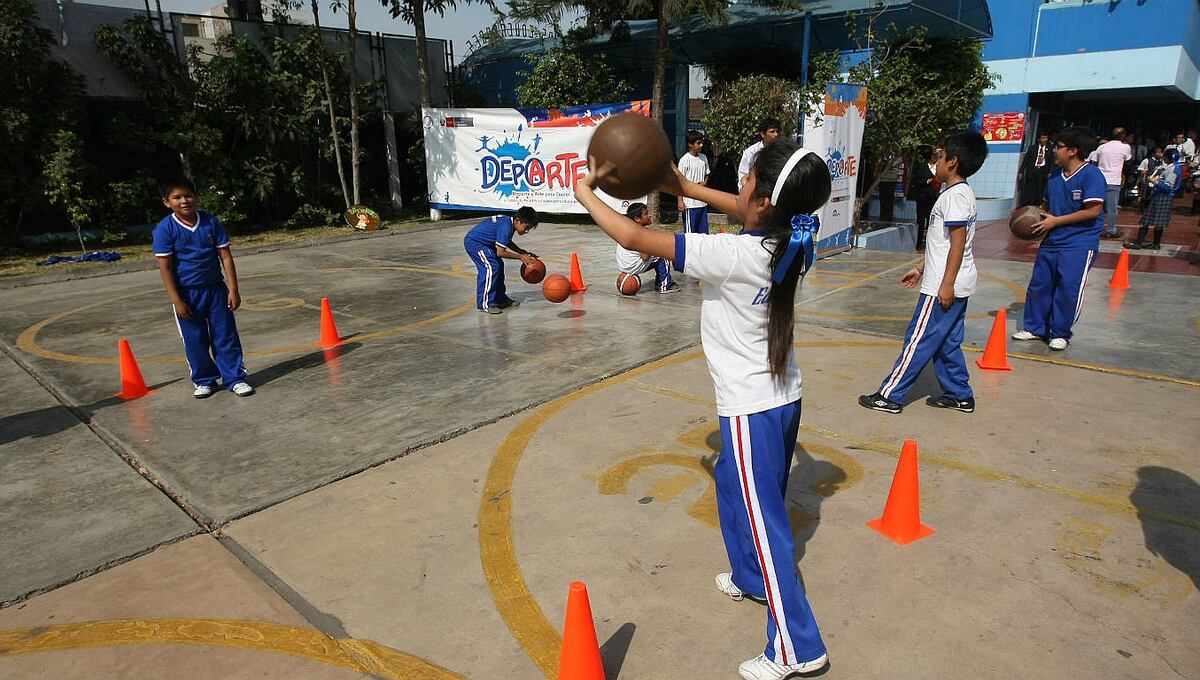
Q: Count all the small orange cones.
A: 7